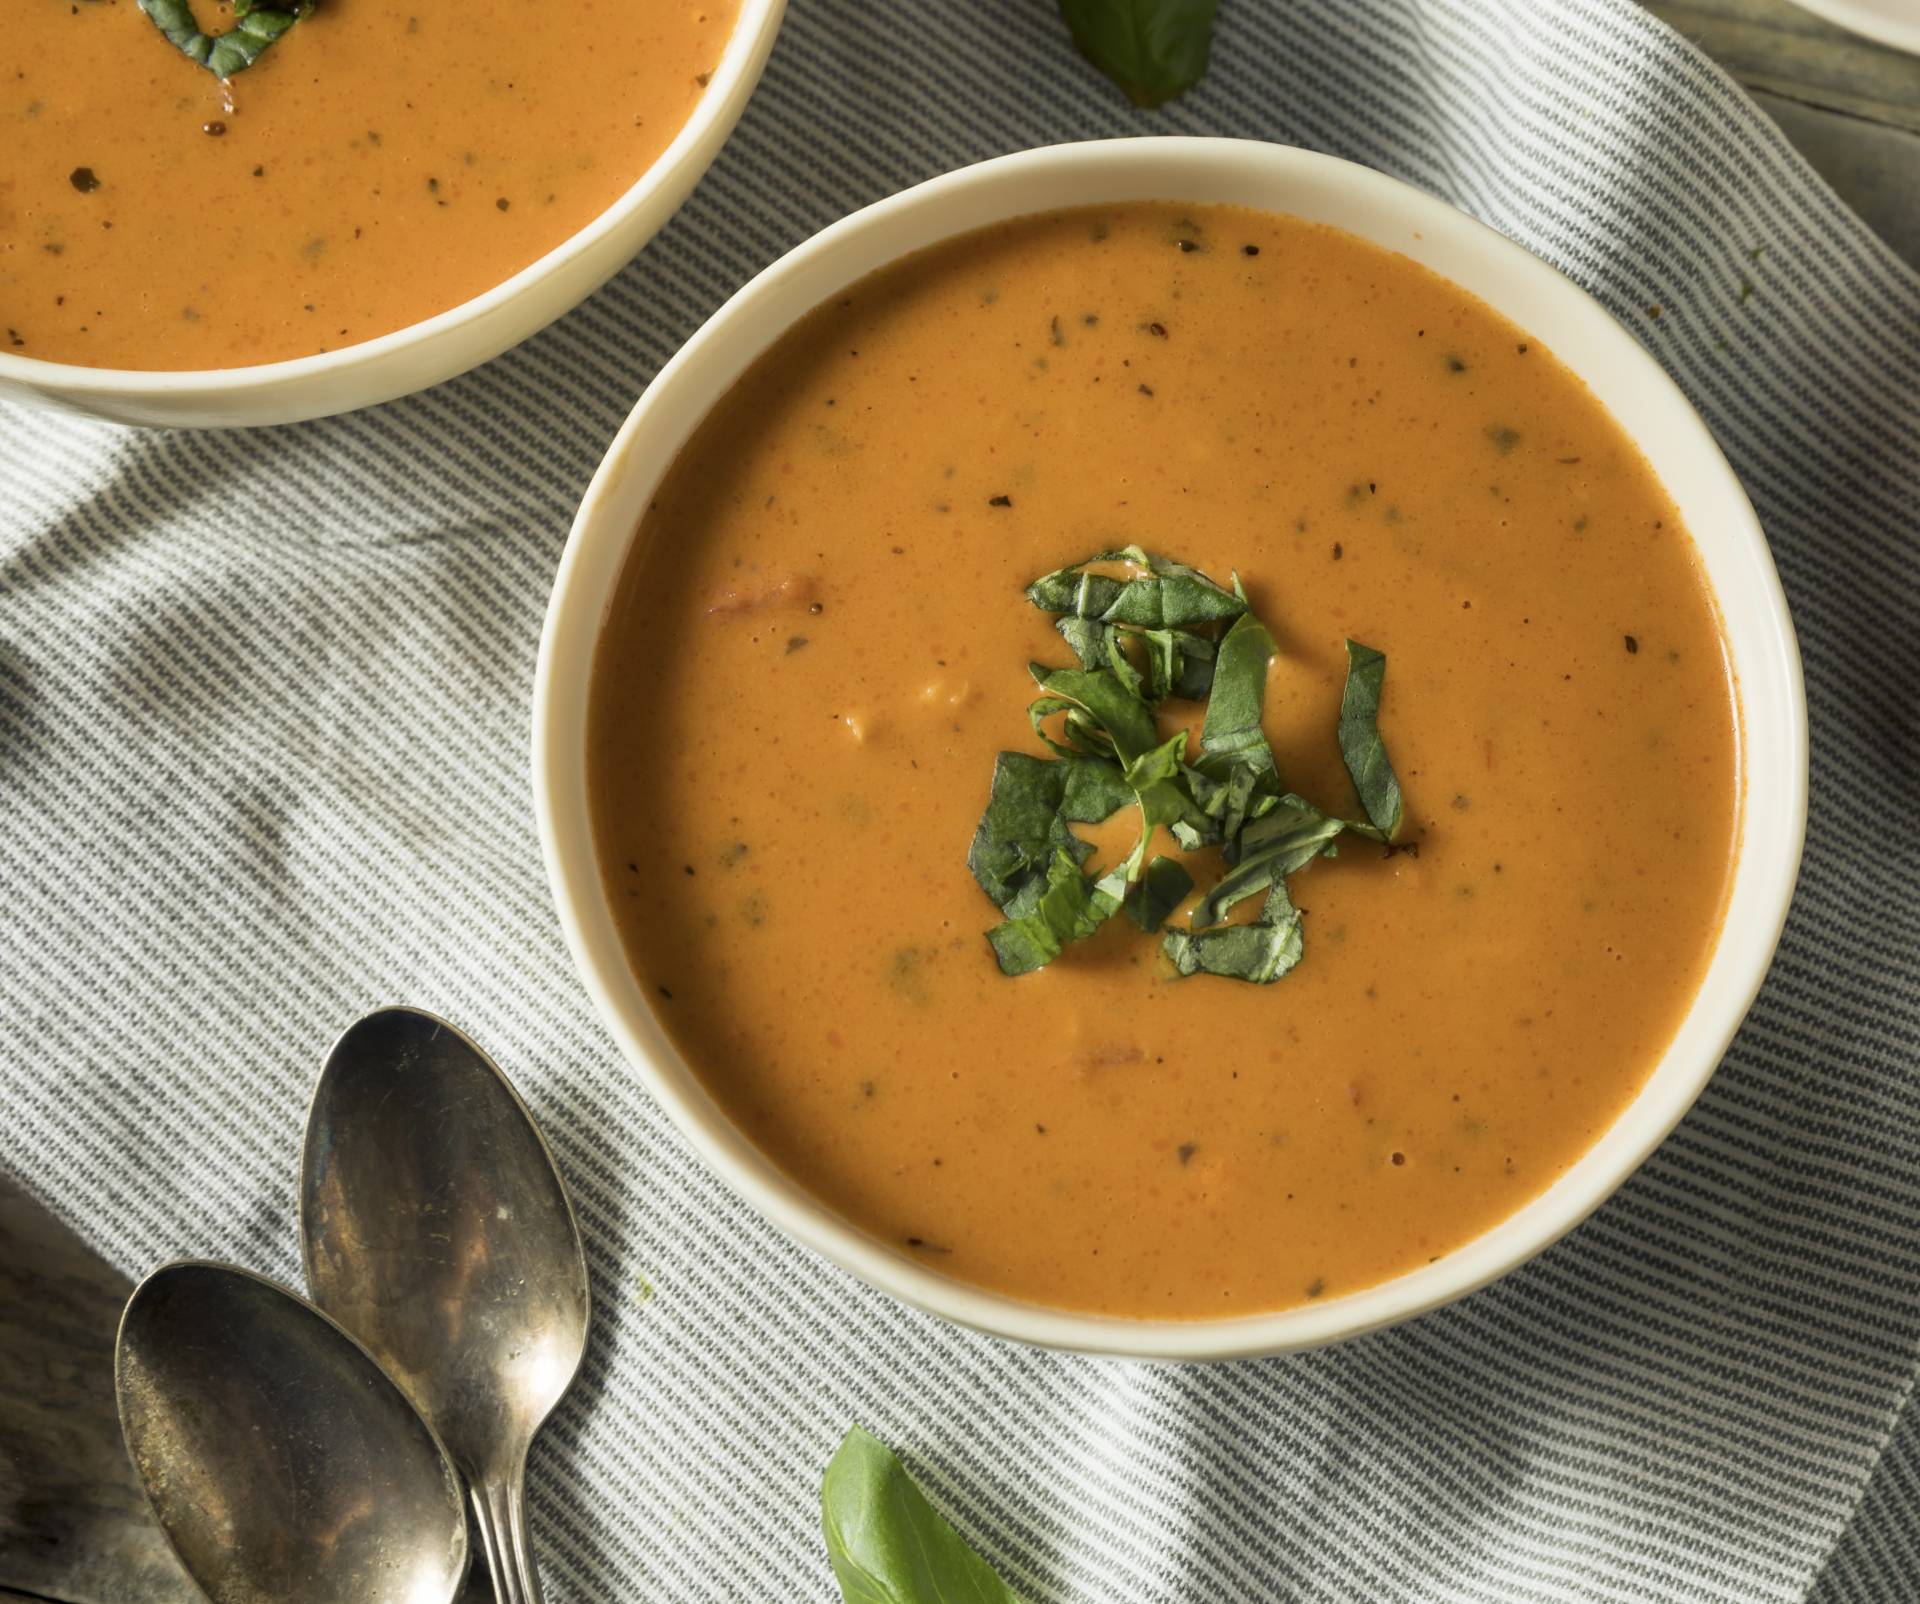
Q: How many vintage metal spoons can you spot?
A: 2